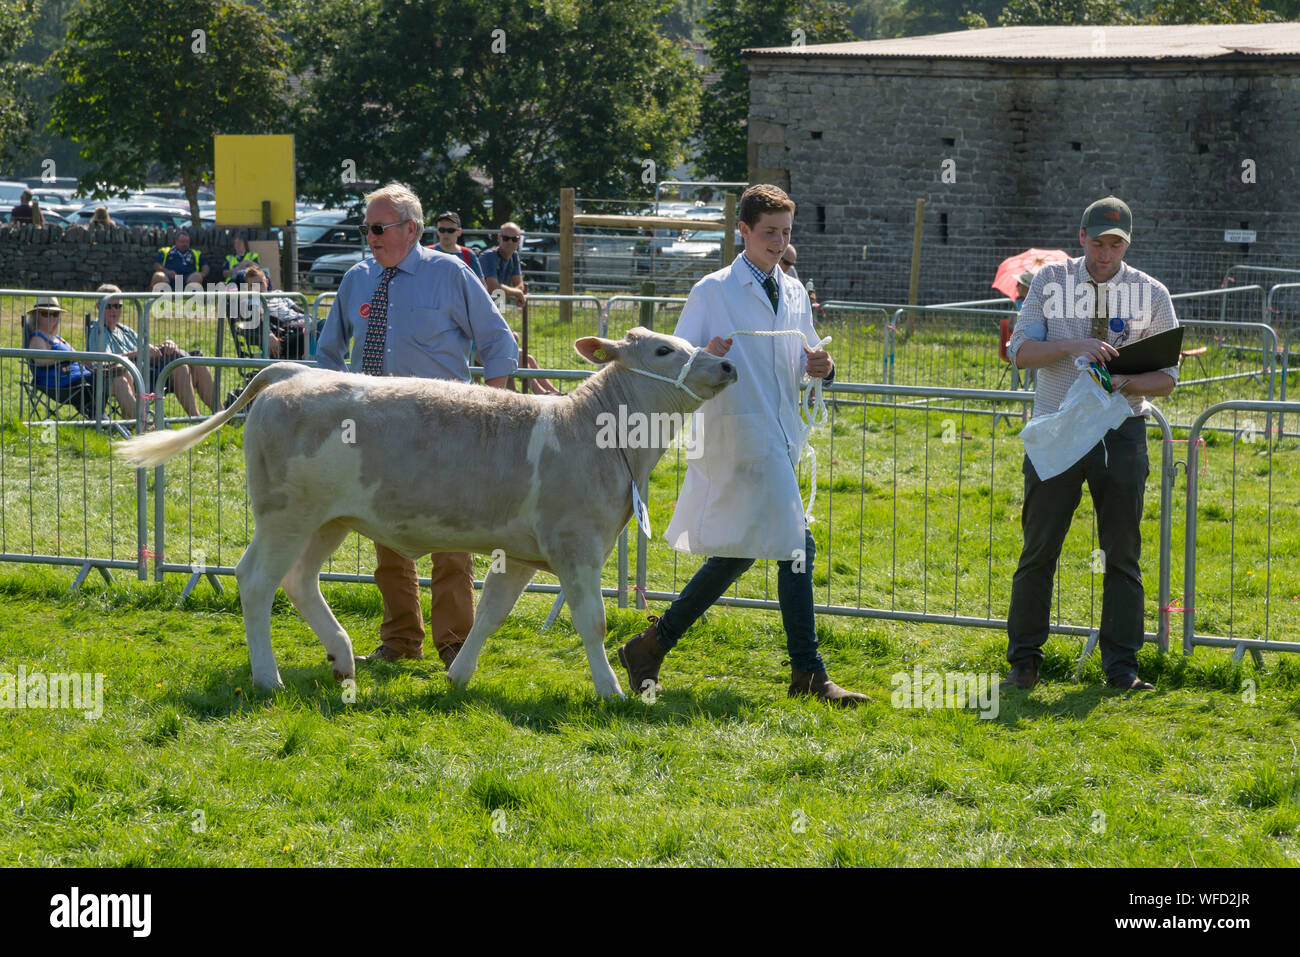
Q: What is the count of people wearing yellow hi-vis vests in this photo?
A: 2